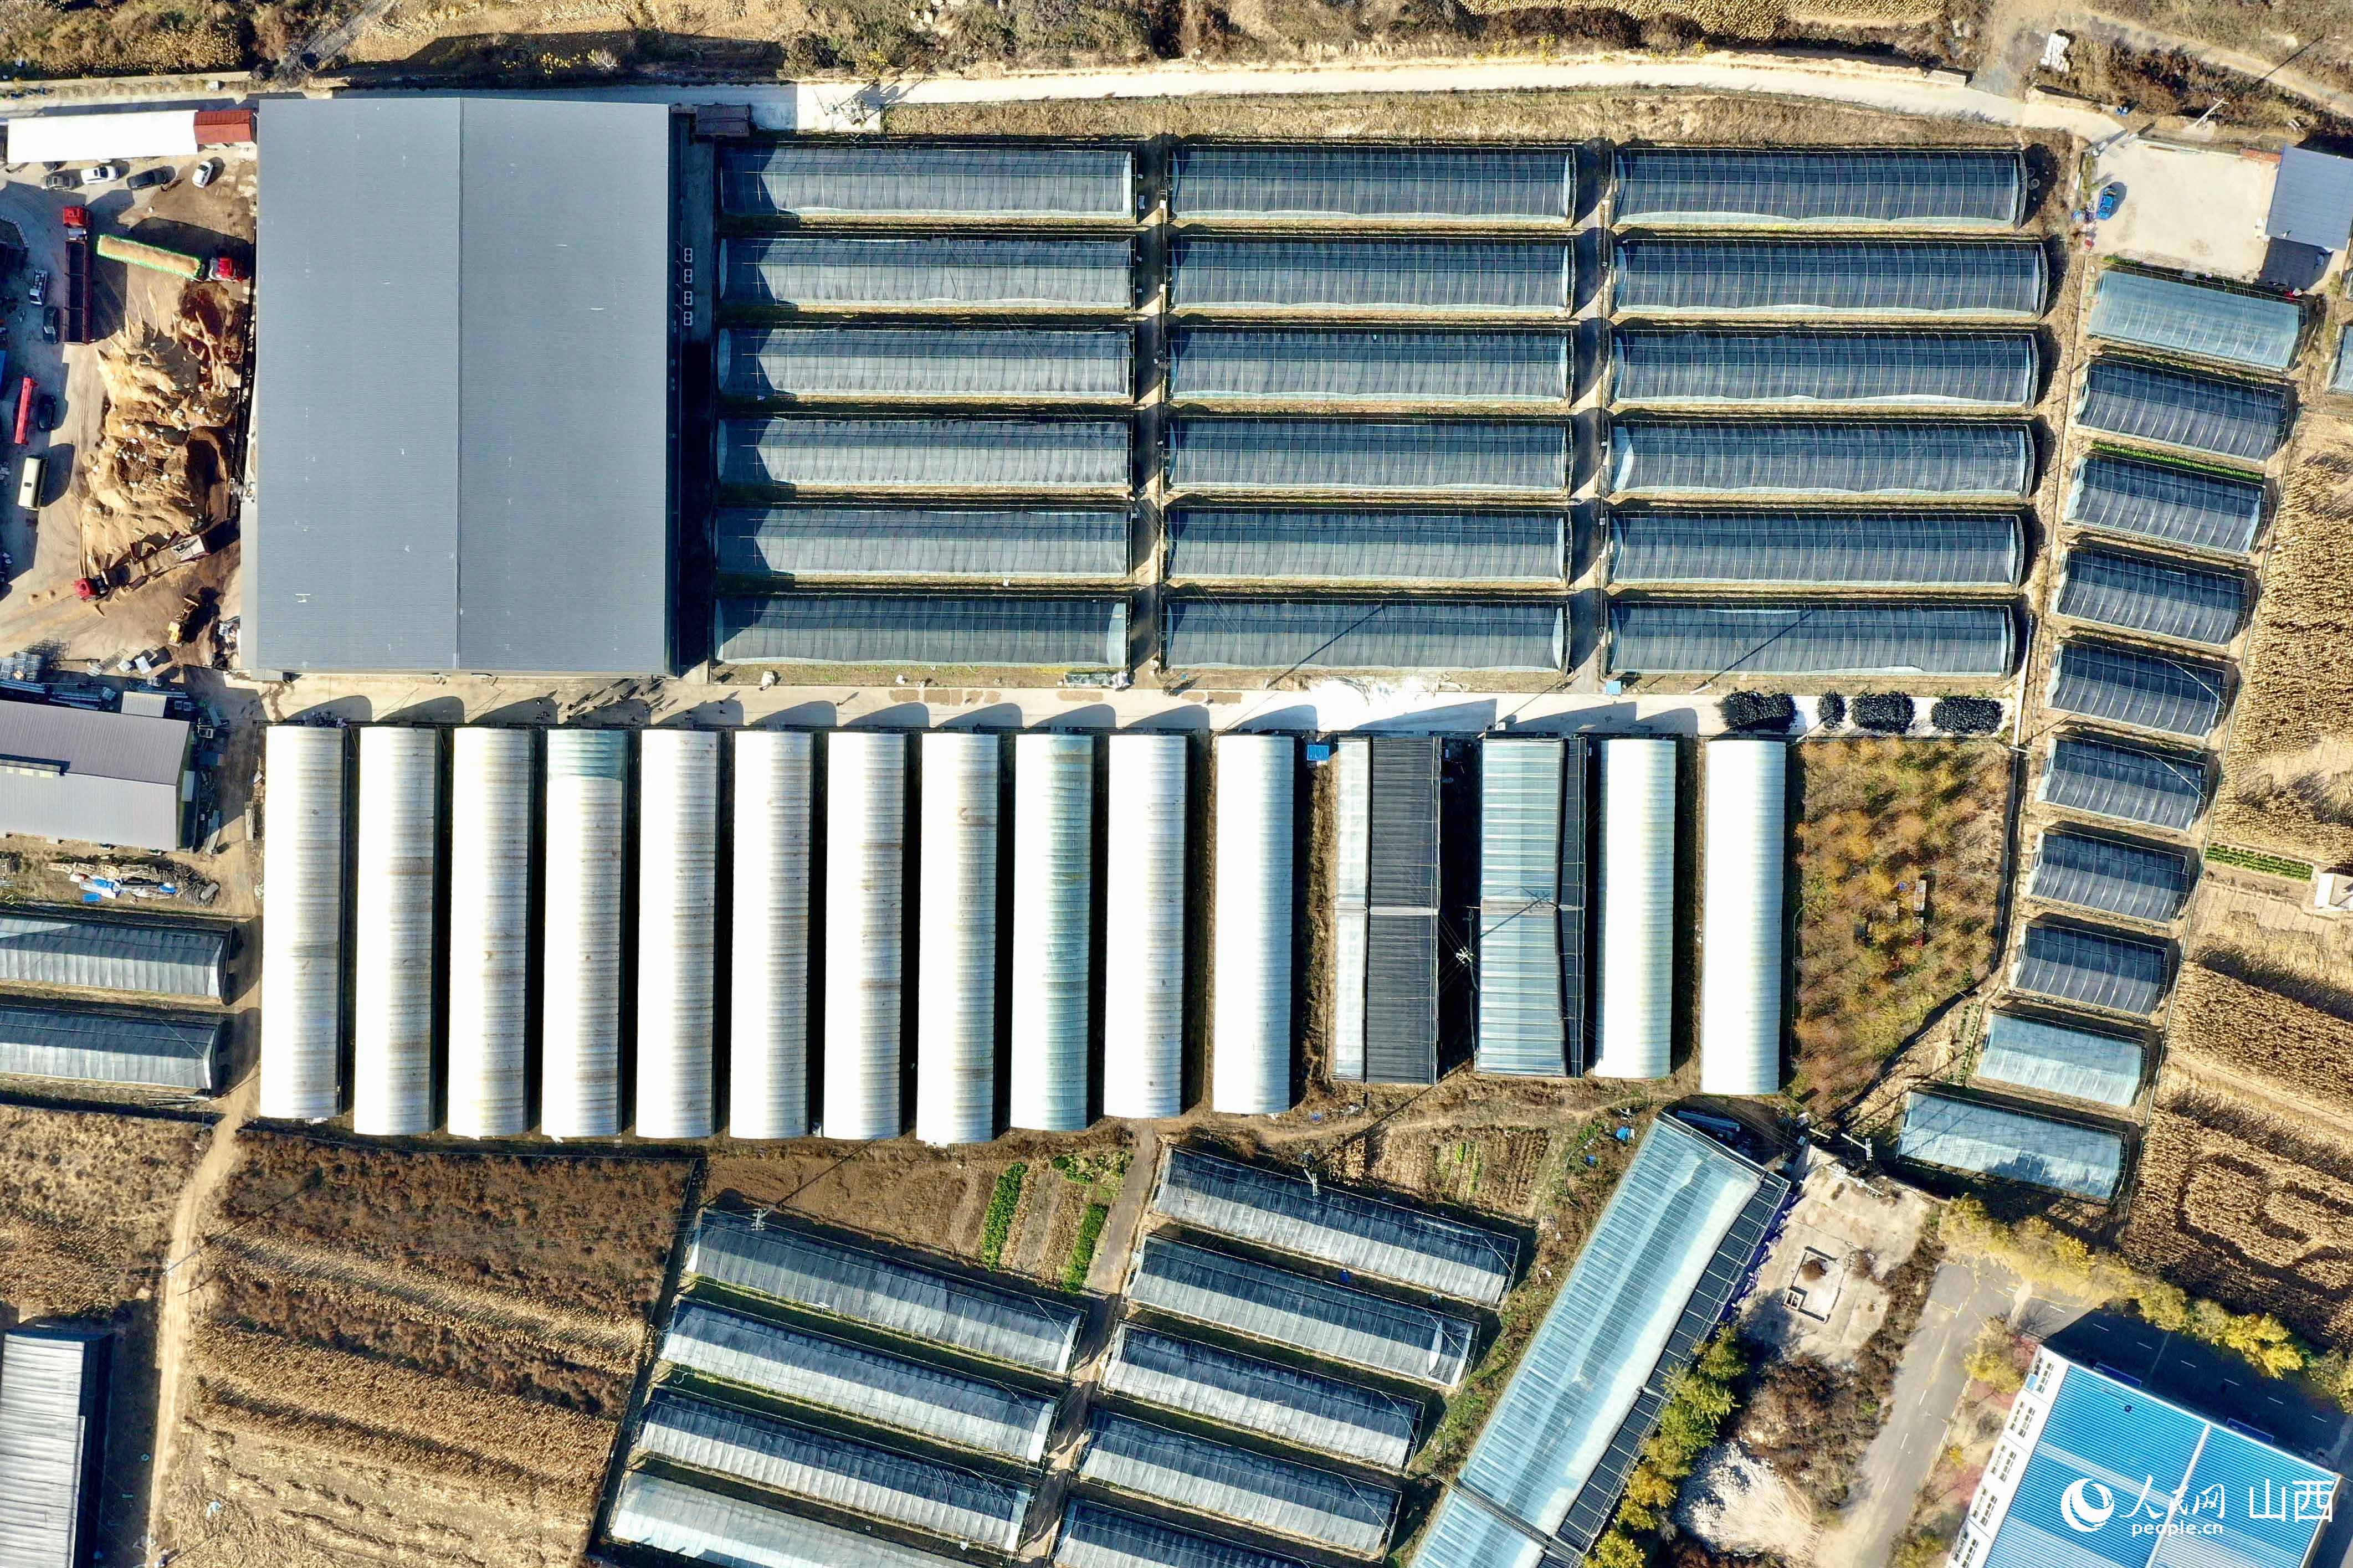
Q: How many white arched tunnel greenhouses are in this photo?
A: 13